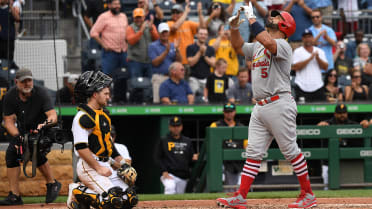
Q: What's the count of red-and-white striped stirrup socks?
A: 2